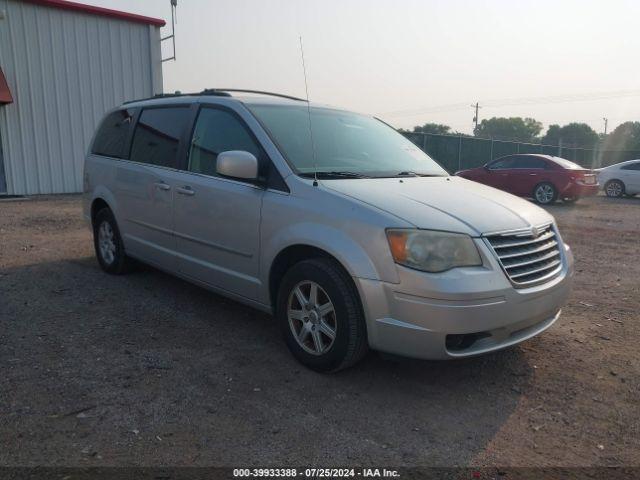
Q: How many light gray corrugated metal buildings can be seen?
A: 1